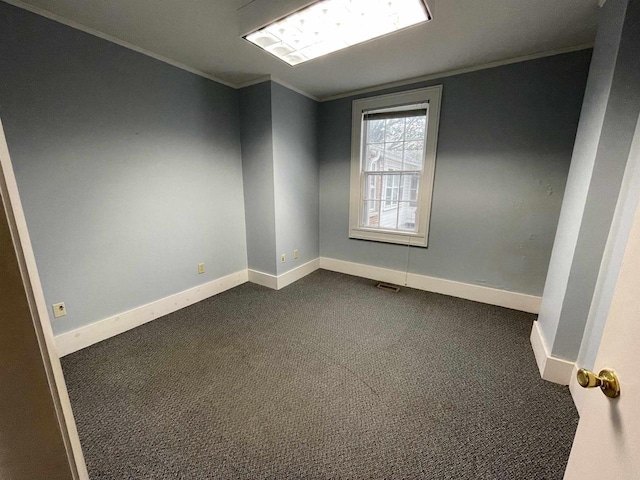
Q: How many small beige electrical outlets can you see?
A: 4